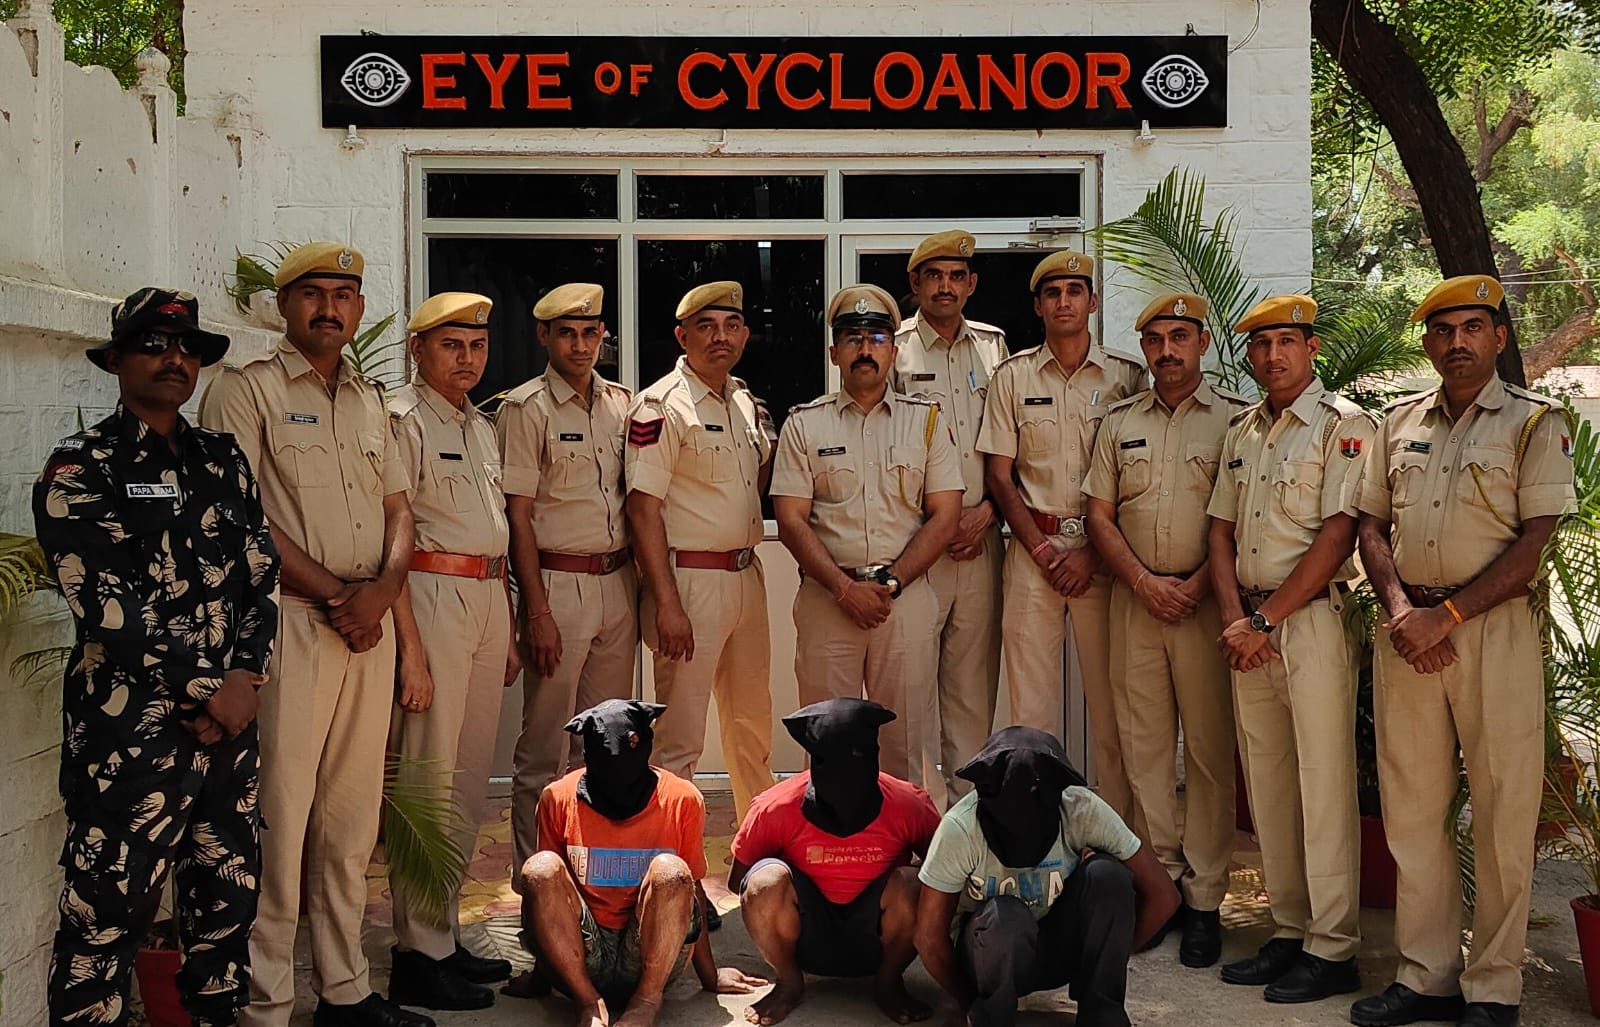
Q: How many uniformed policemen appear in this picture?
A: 11